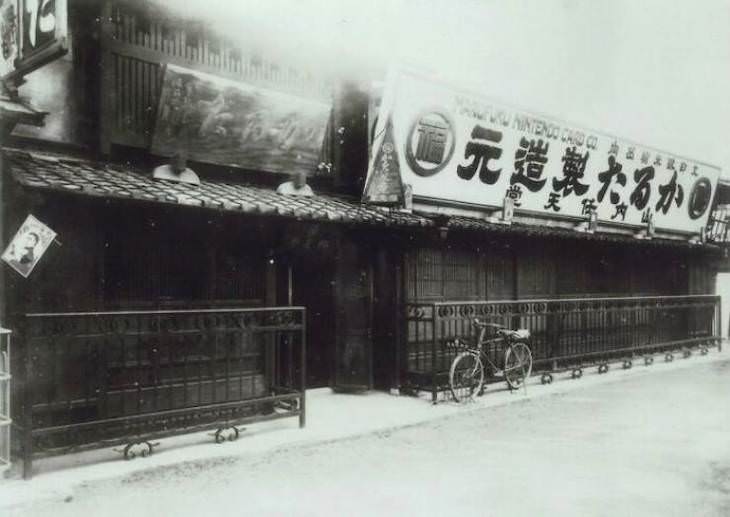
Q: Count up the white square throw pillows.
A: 0